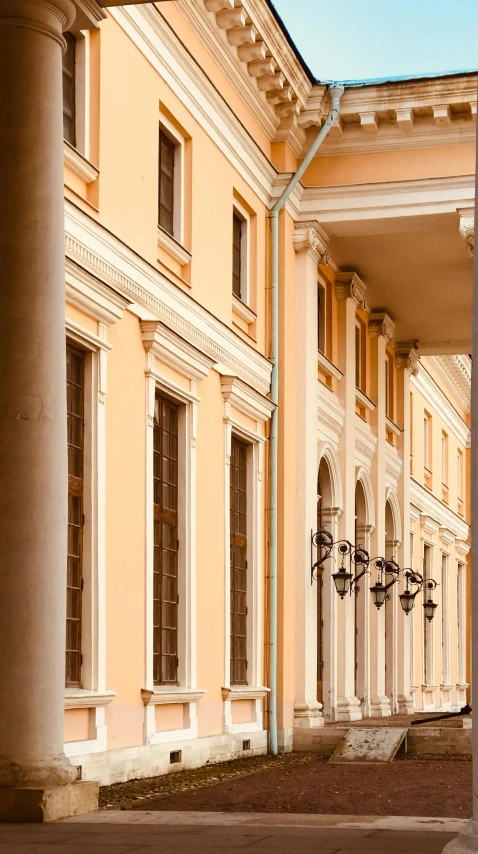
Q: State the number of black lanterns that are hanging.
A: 4